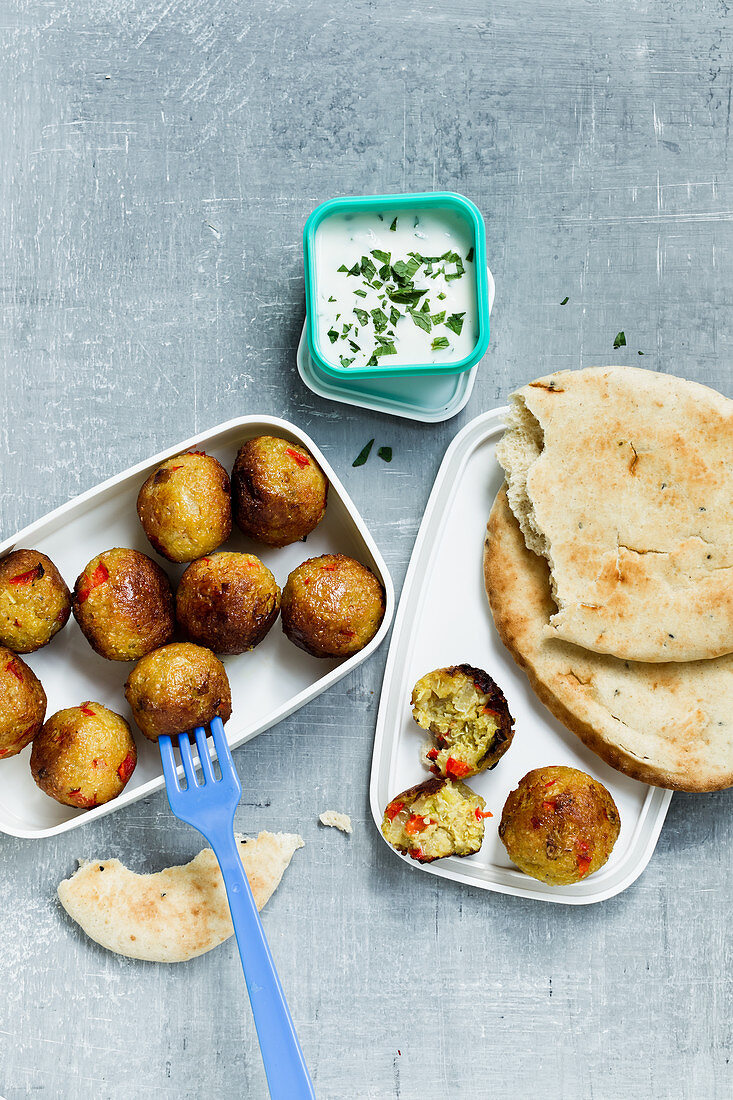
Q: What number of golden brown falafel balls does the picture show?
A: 11